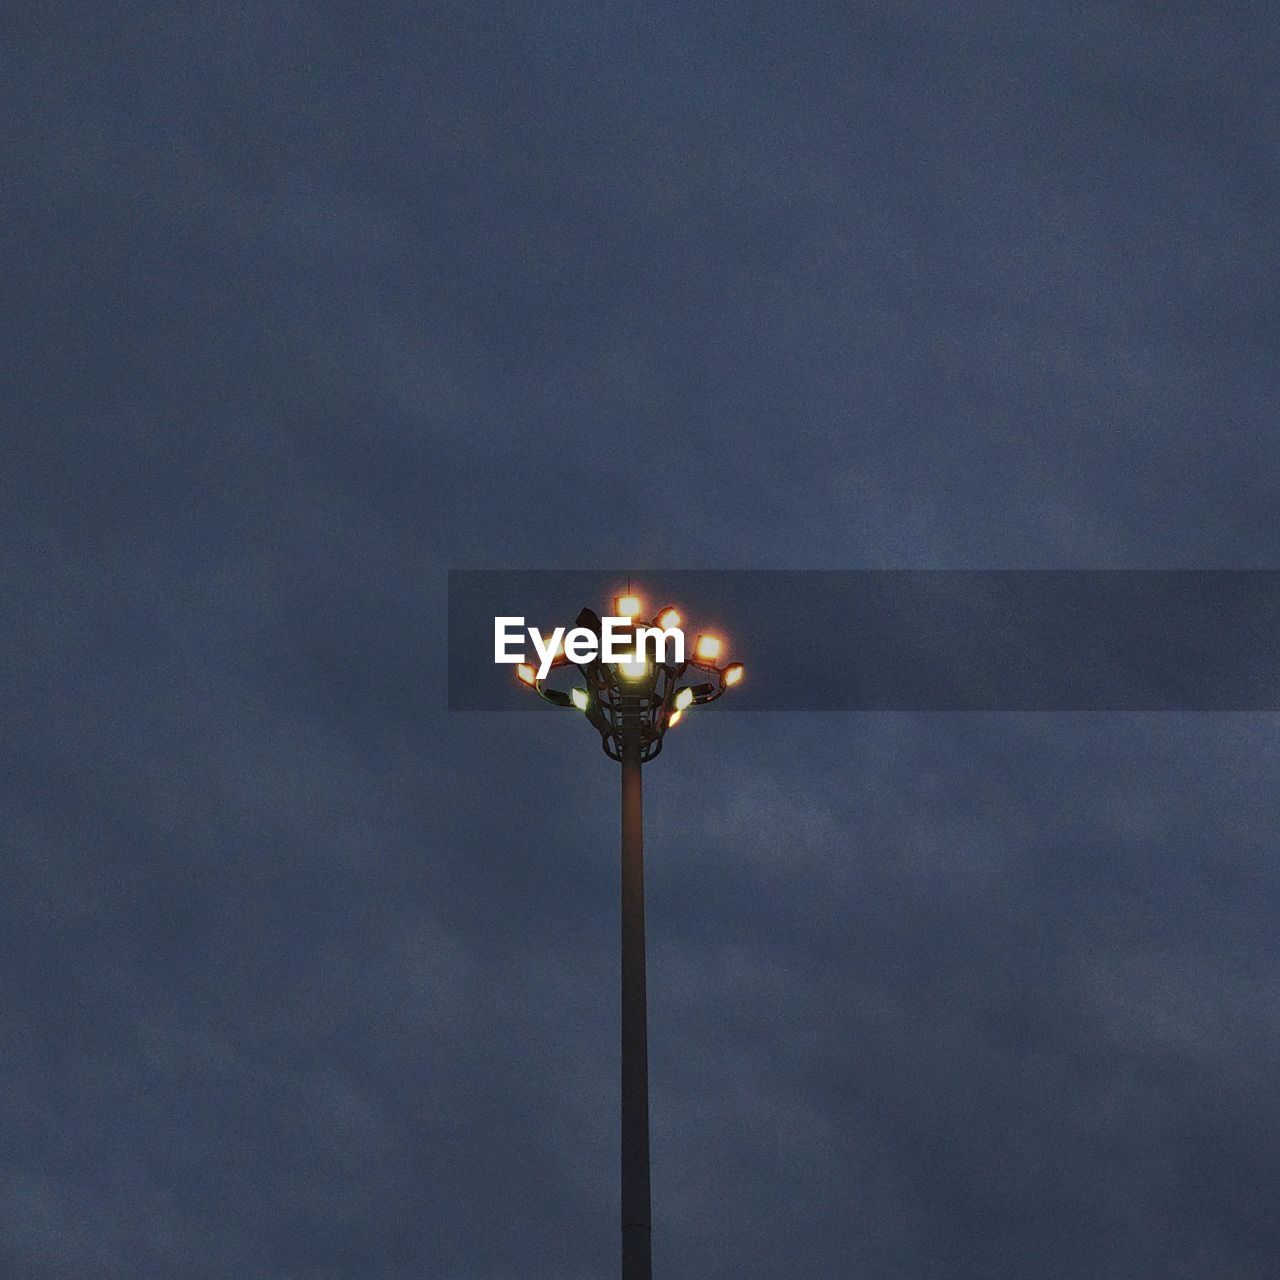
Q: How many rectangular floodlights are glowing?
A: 10